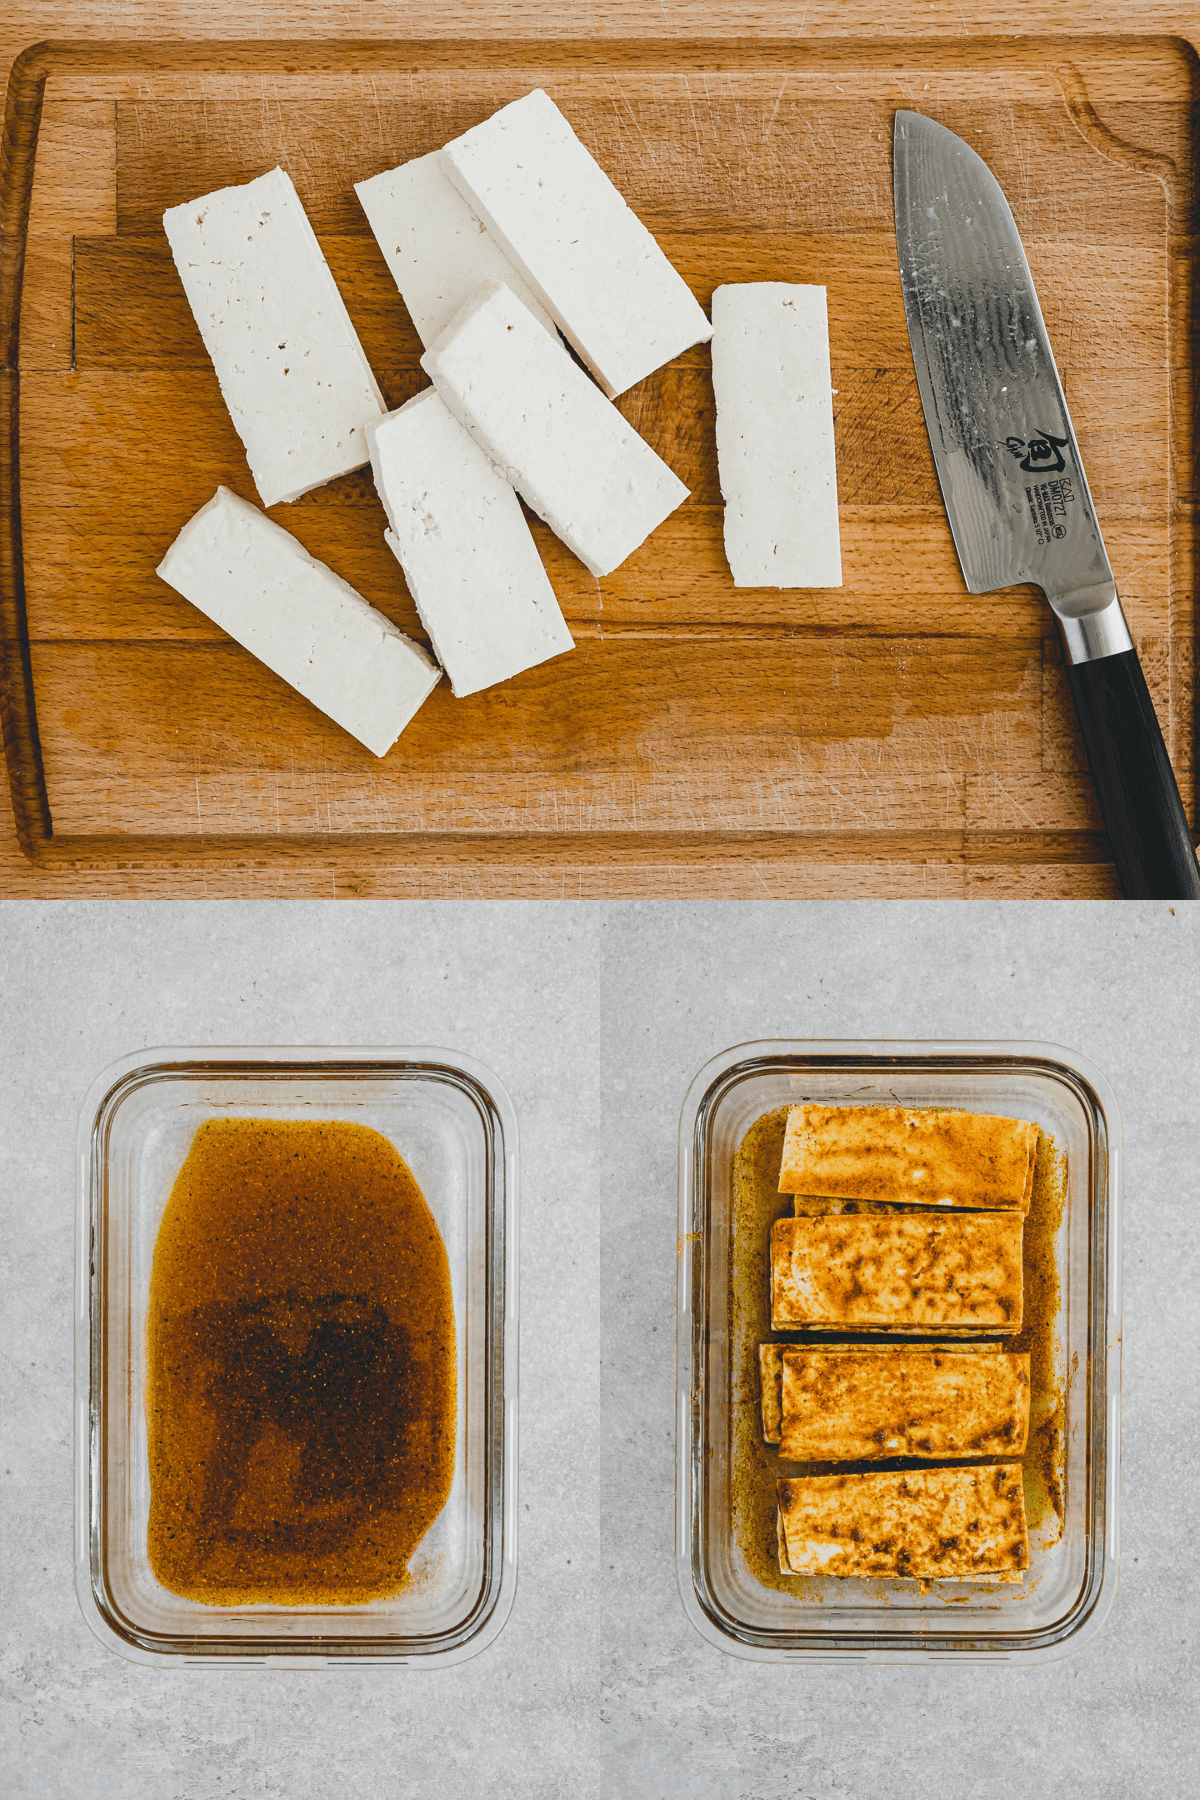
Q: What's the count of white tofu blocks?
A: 7